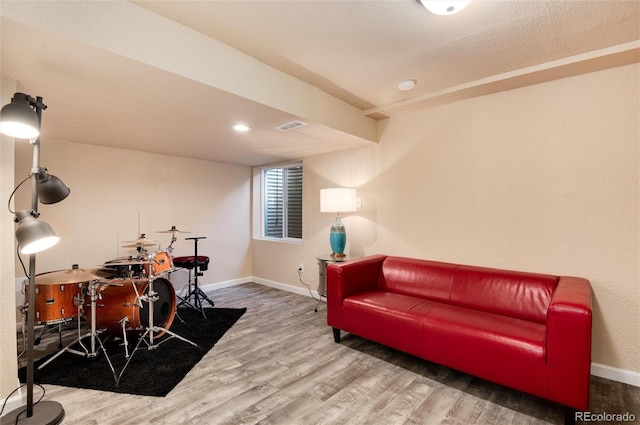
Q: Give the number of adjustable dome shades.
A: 3